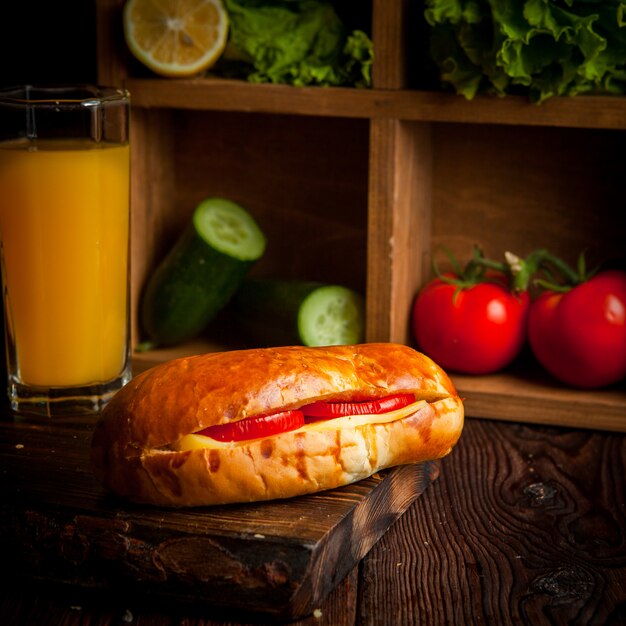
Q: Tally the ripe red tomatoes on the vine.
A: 2